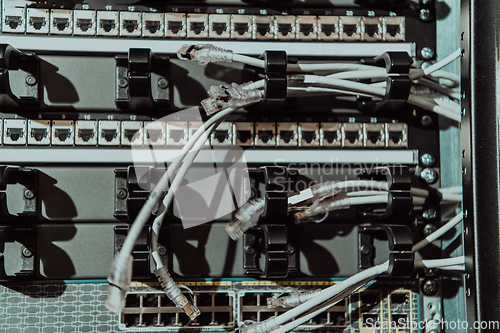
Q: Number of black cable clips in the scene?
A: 12